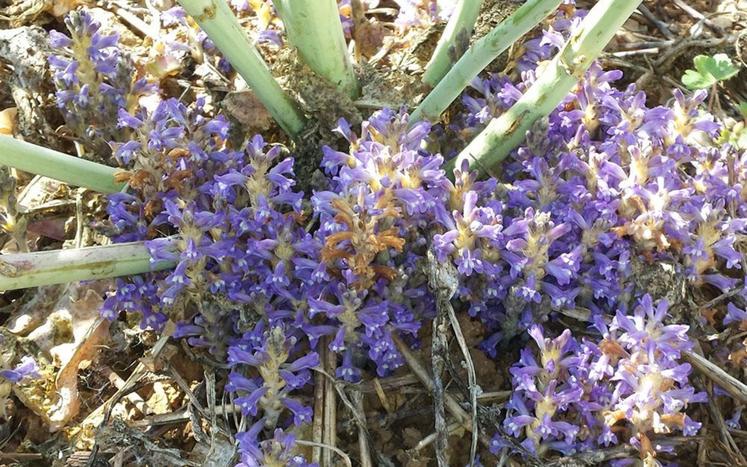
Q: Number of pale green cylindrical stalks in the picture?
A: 7